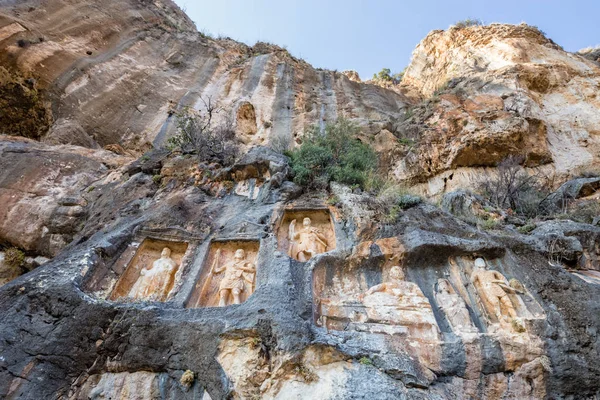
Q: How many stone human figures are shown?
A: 6